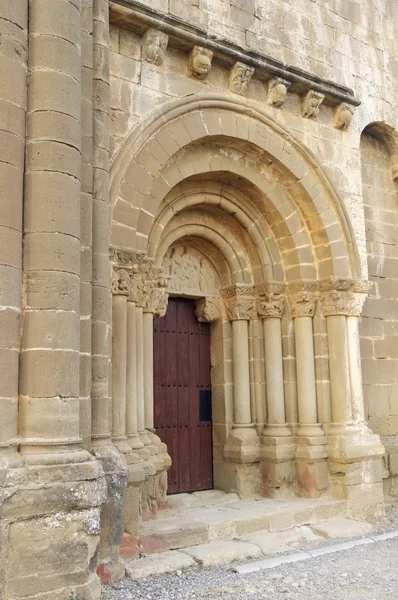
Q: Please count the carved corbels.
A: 6